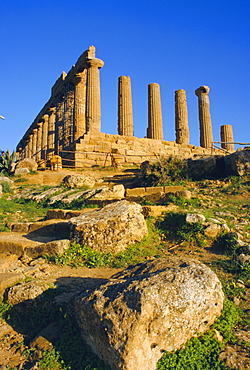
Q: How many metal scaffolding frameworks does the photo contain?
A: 1